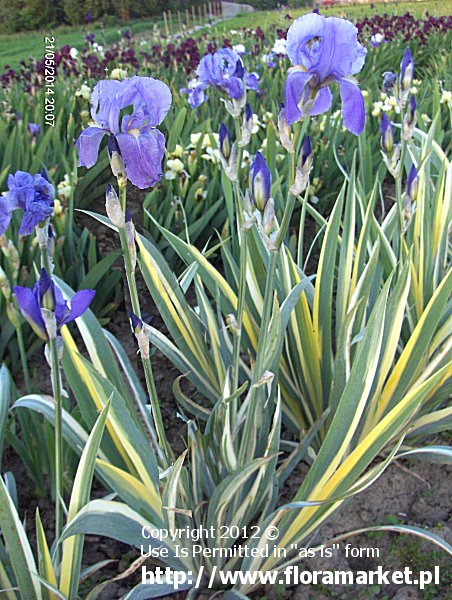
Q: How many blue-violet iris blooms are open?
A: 5